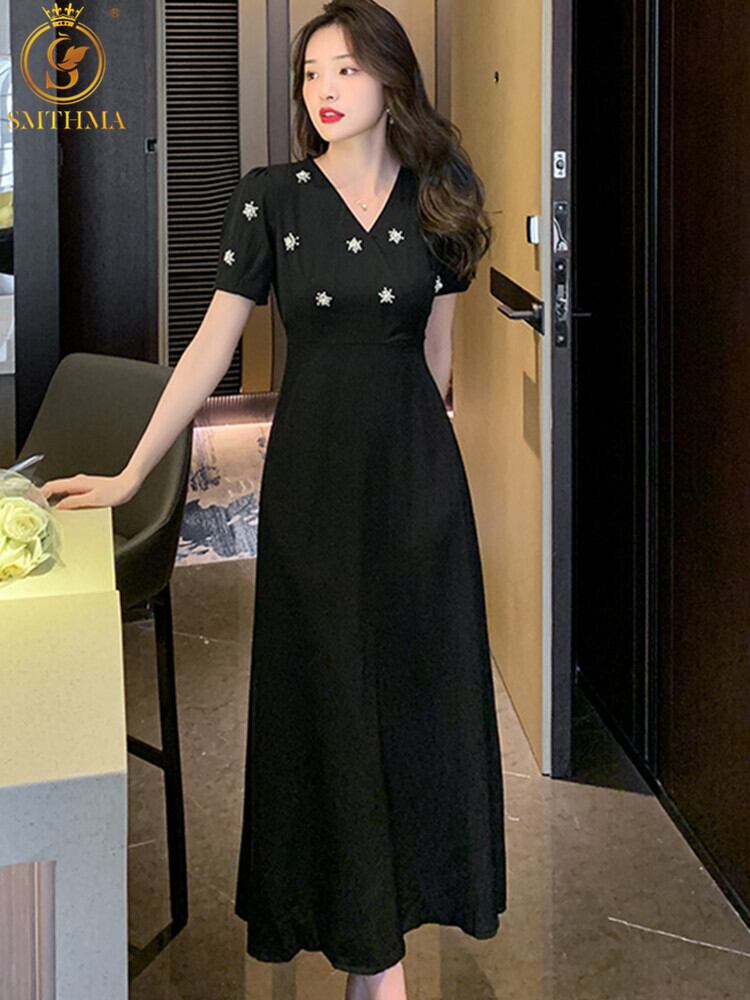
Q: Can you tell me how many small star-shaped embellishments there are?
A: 9